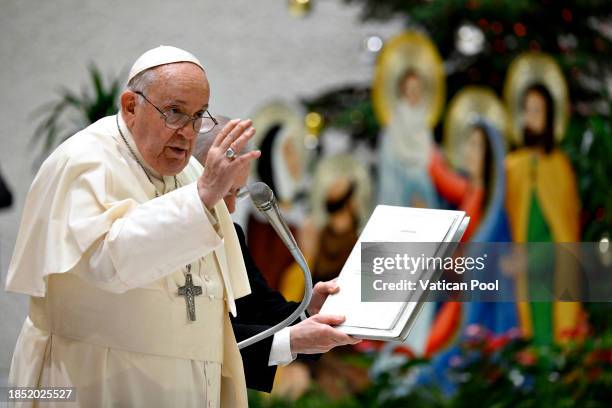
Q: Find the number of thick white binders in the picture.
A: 1